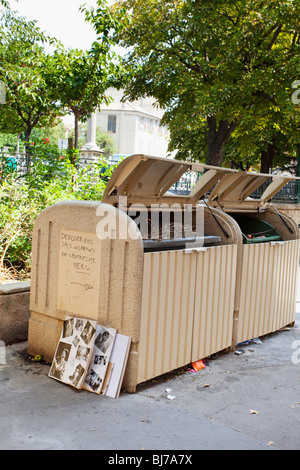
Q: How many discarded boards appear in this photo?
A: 3